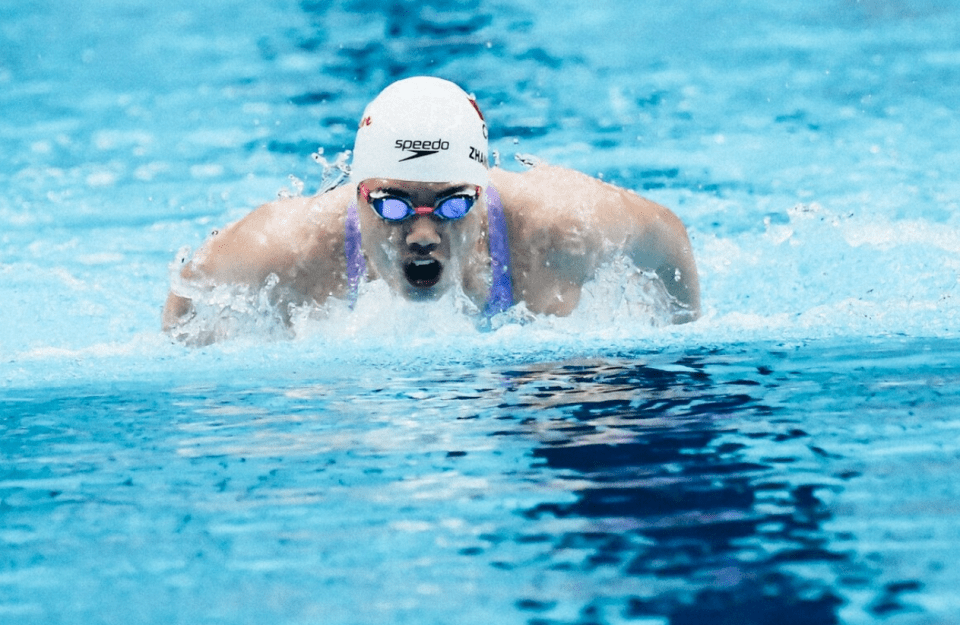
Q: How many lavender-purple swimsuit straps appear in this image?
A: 2